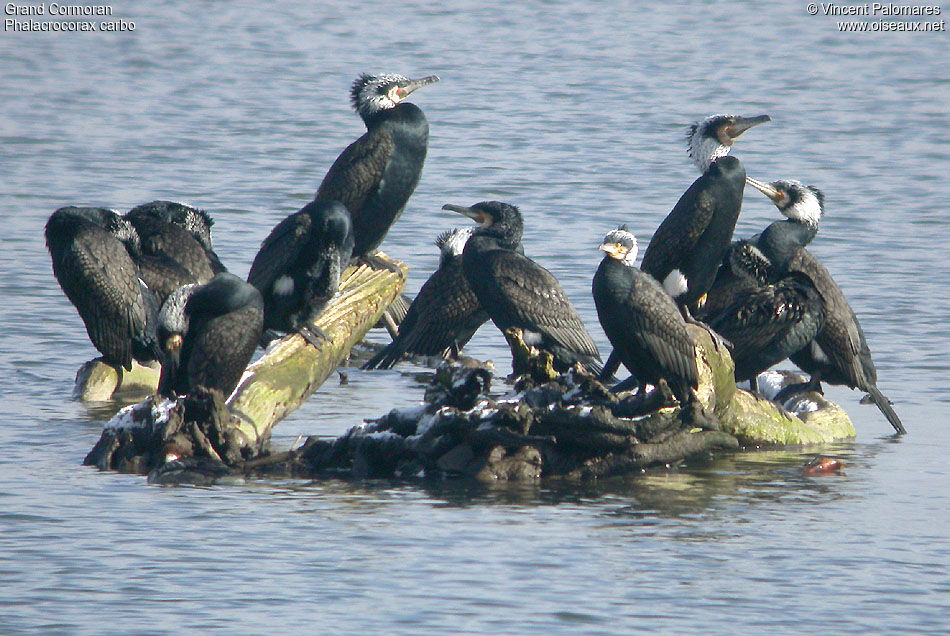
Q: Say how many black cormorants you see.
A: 11